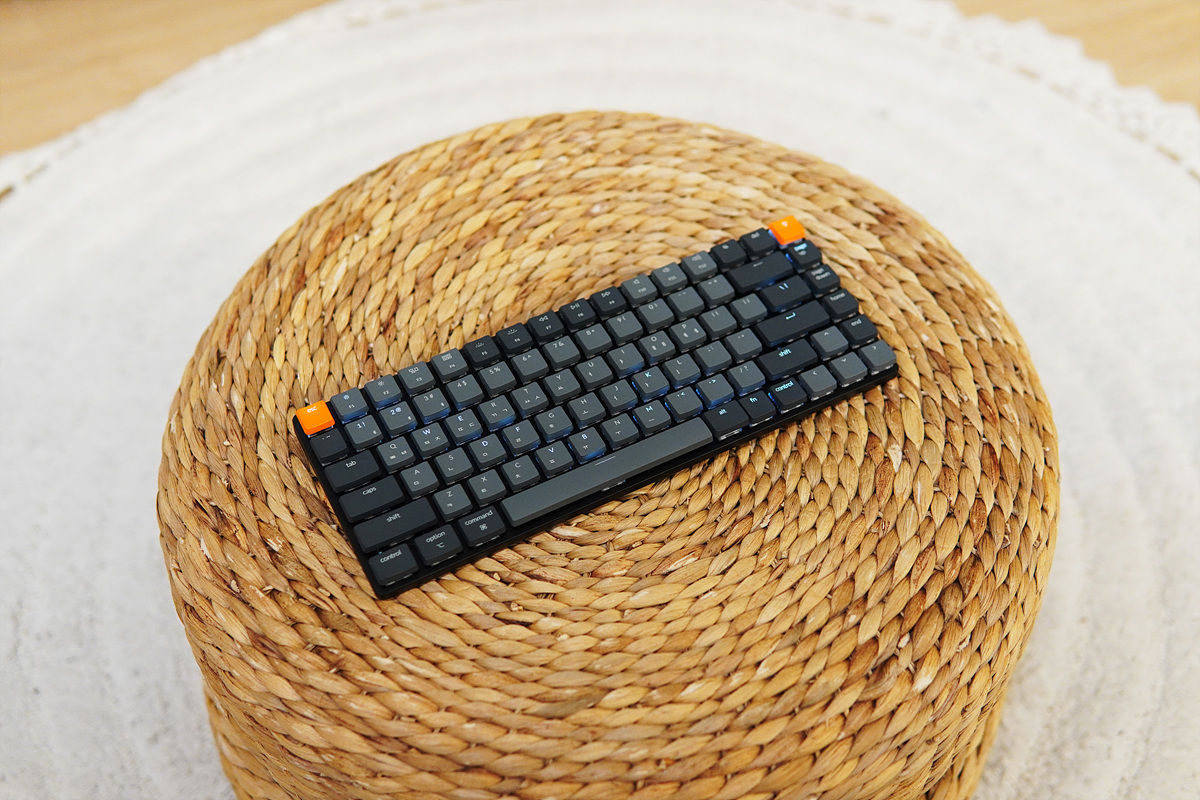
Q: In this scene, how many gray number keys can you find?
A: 10